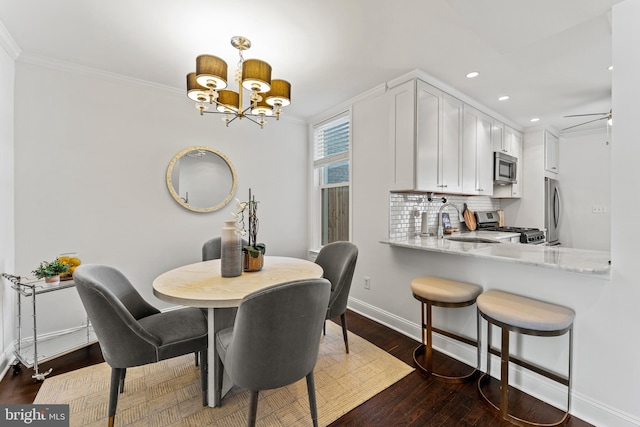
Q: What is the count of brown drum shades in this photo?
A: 6